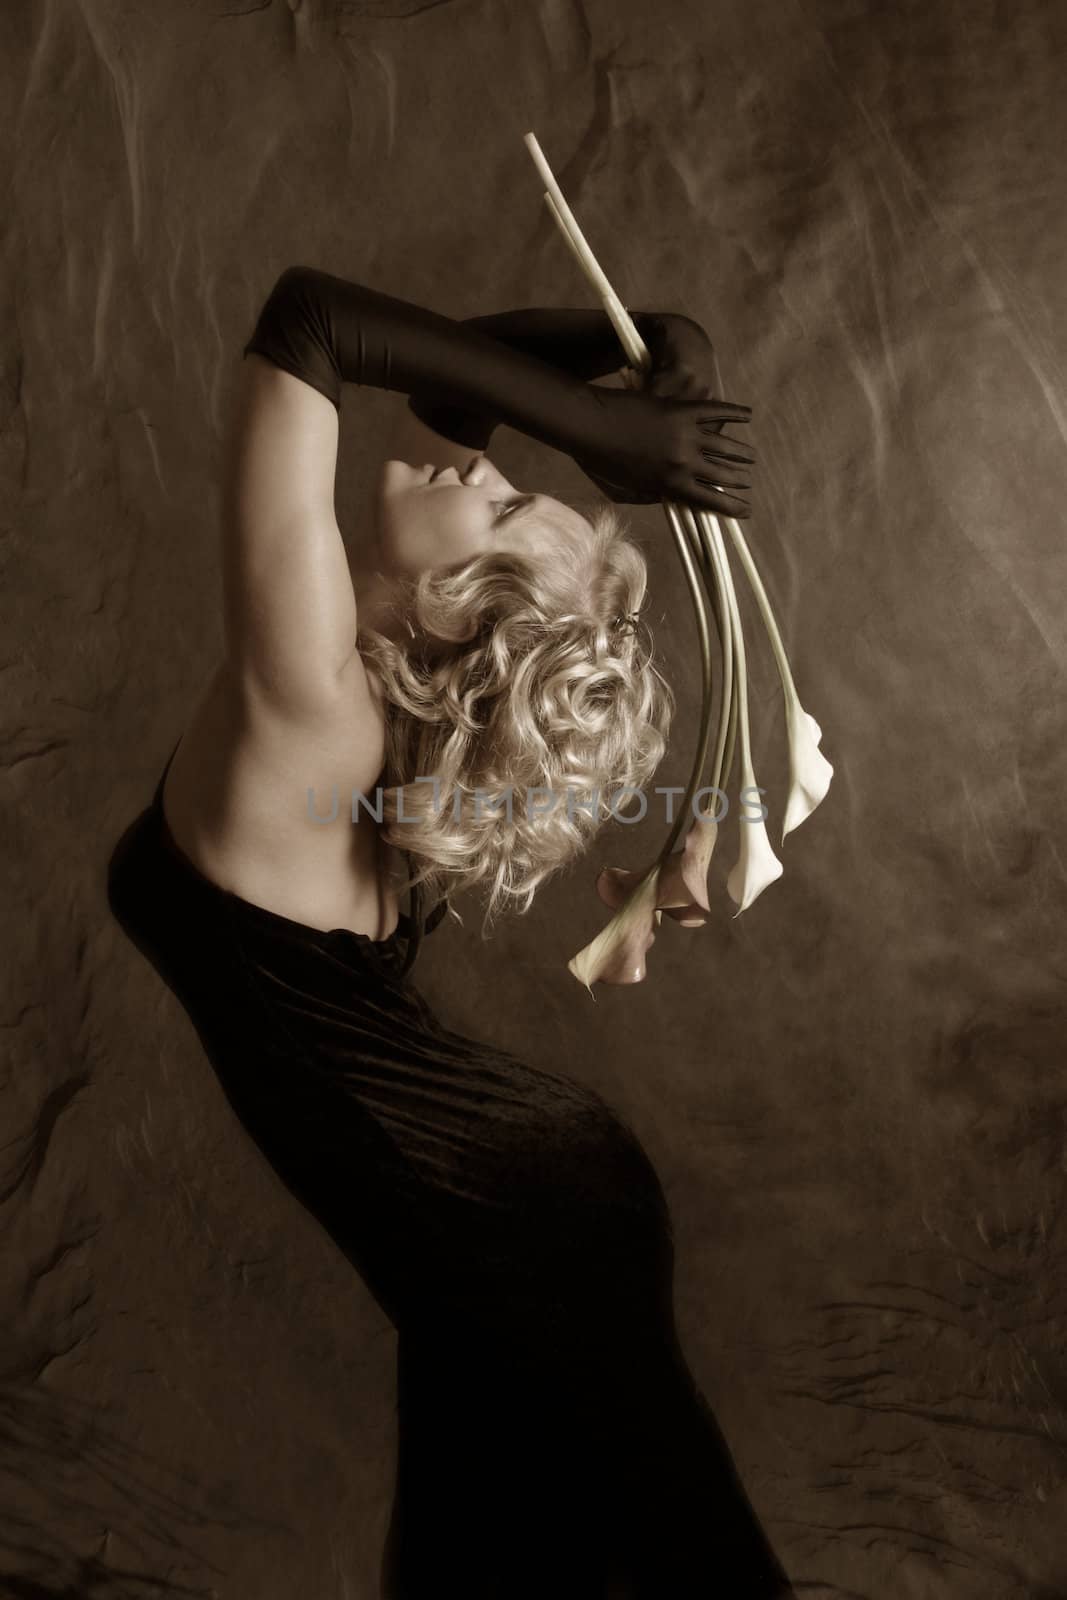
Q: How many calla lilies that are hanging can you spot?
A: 5